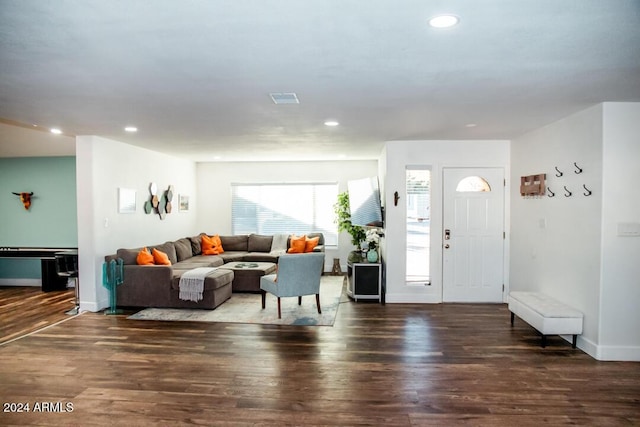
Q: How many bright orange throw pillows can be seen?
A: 6